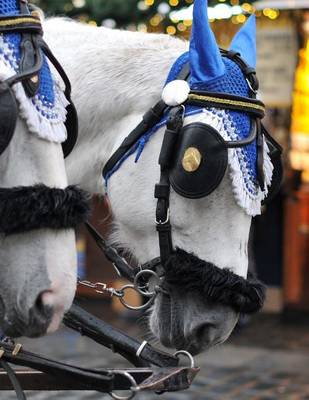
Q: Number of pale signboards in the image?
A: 1